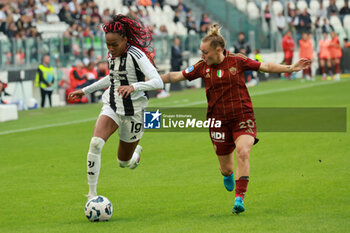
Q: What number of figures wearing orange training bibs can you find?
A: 3